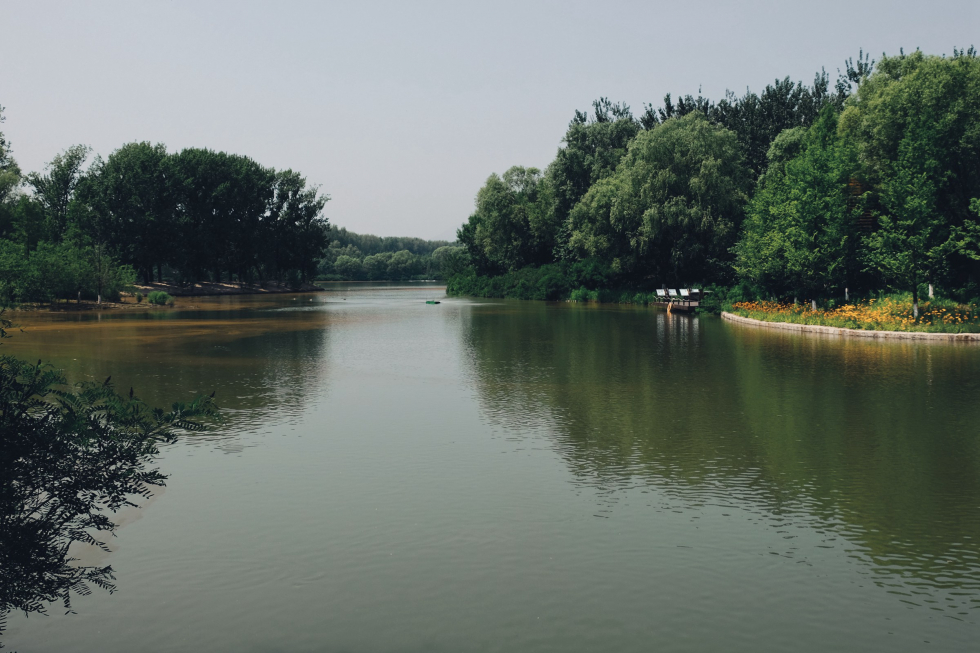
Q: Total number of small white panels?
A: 4